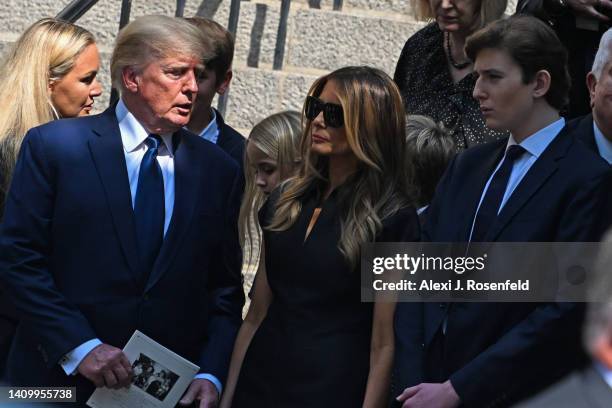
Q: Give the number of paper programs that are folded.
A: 1